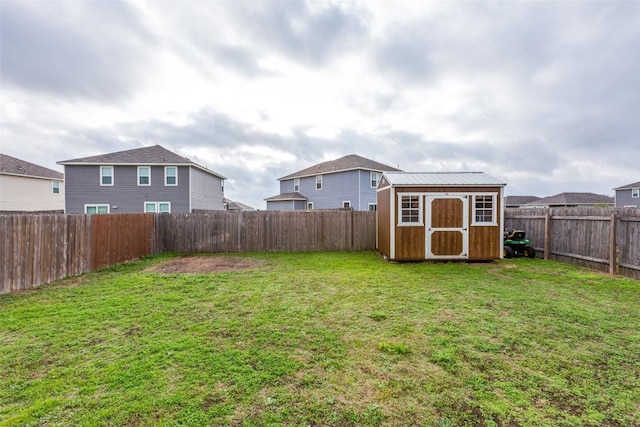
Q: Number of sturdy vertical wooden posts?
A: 2